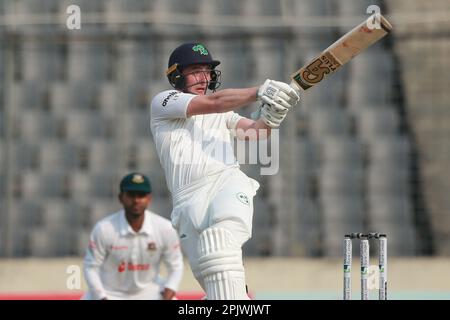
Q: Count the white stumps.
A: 3